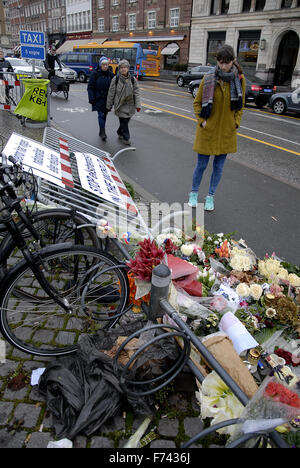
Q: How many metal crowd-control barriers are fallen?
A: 1